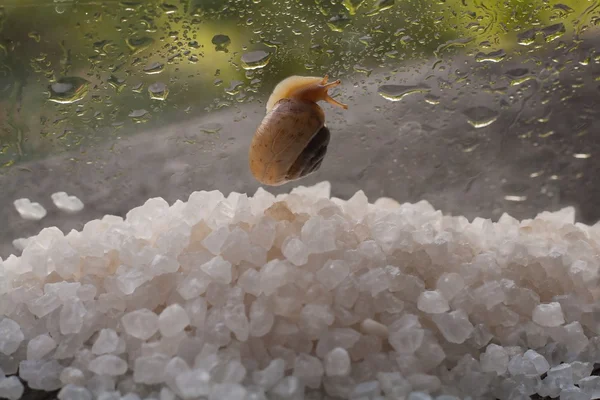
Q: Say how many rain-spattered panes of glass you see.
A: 1